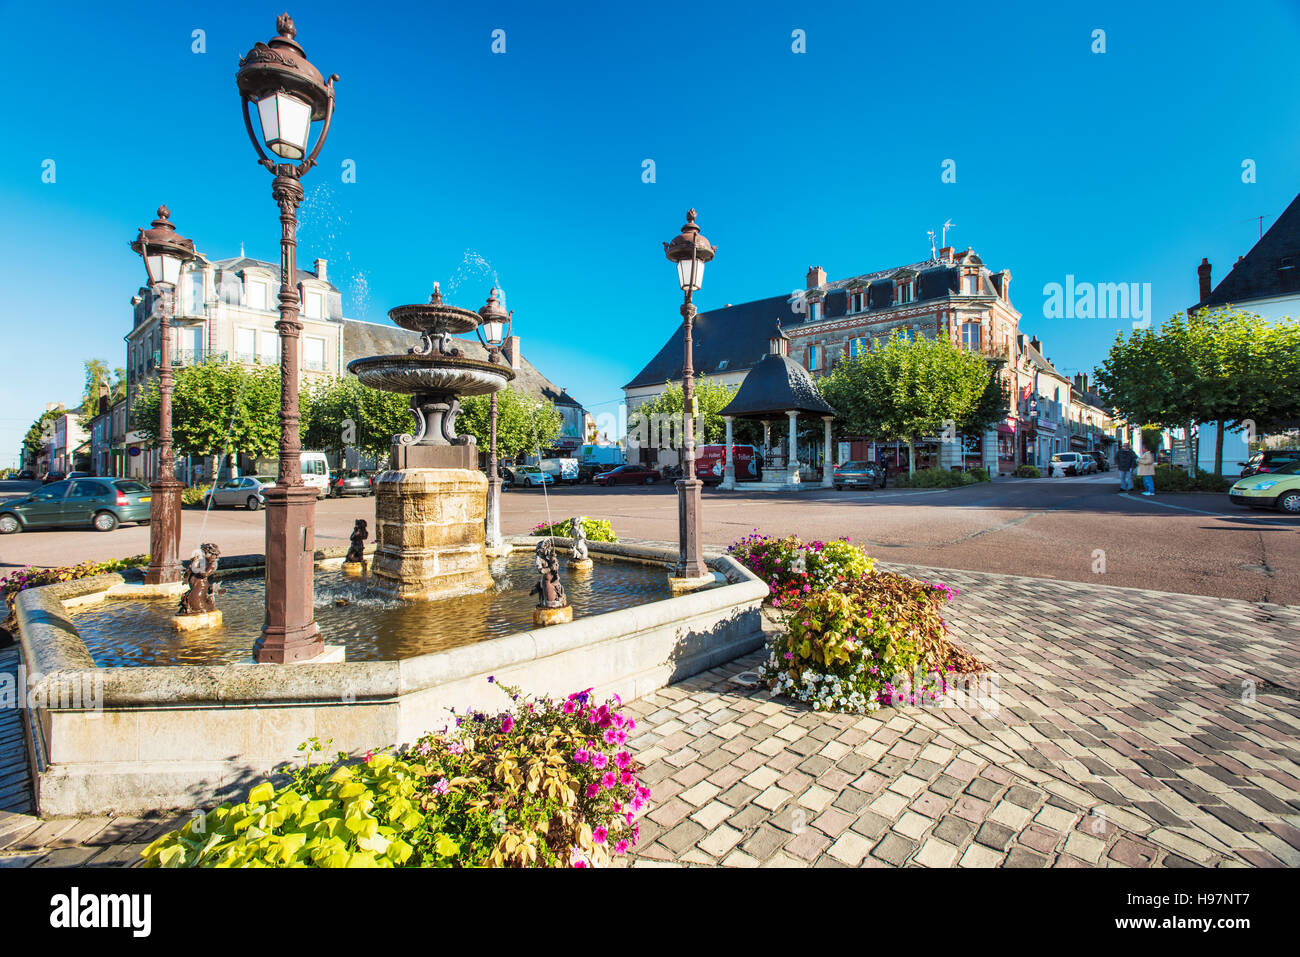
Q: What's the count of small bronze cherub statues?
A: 4